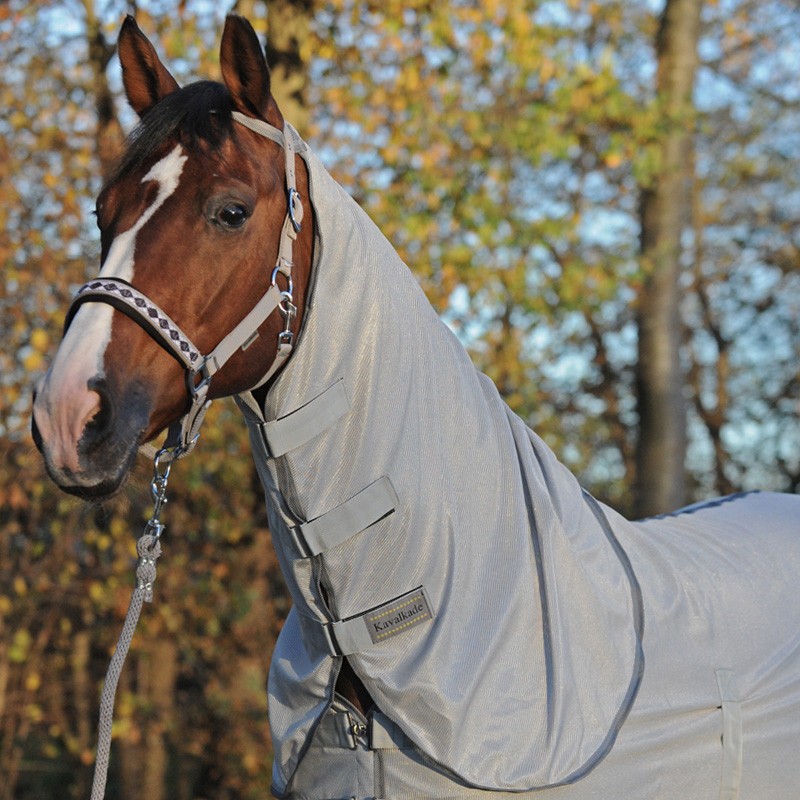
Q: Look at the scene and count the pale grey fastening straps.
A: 3